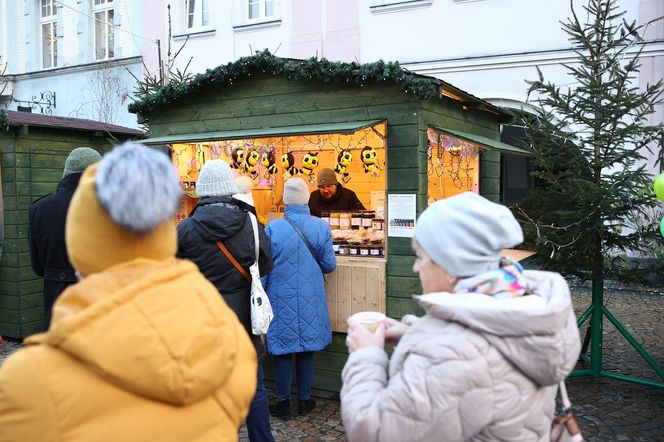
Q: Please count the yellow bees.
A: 7